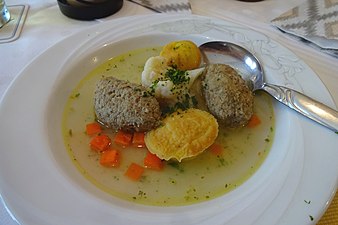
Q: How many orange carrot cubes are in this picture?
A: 9